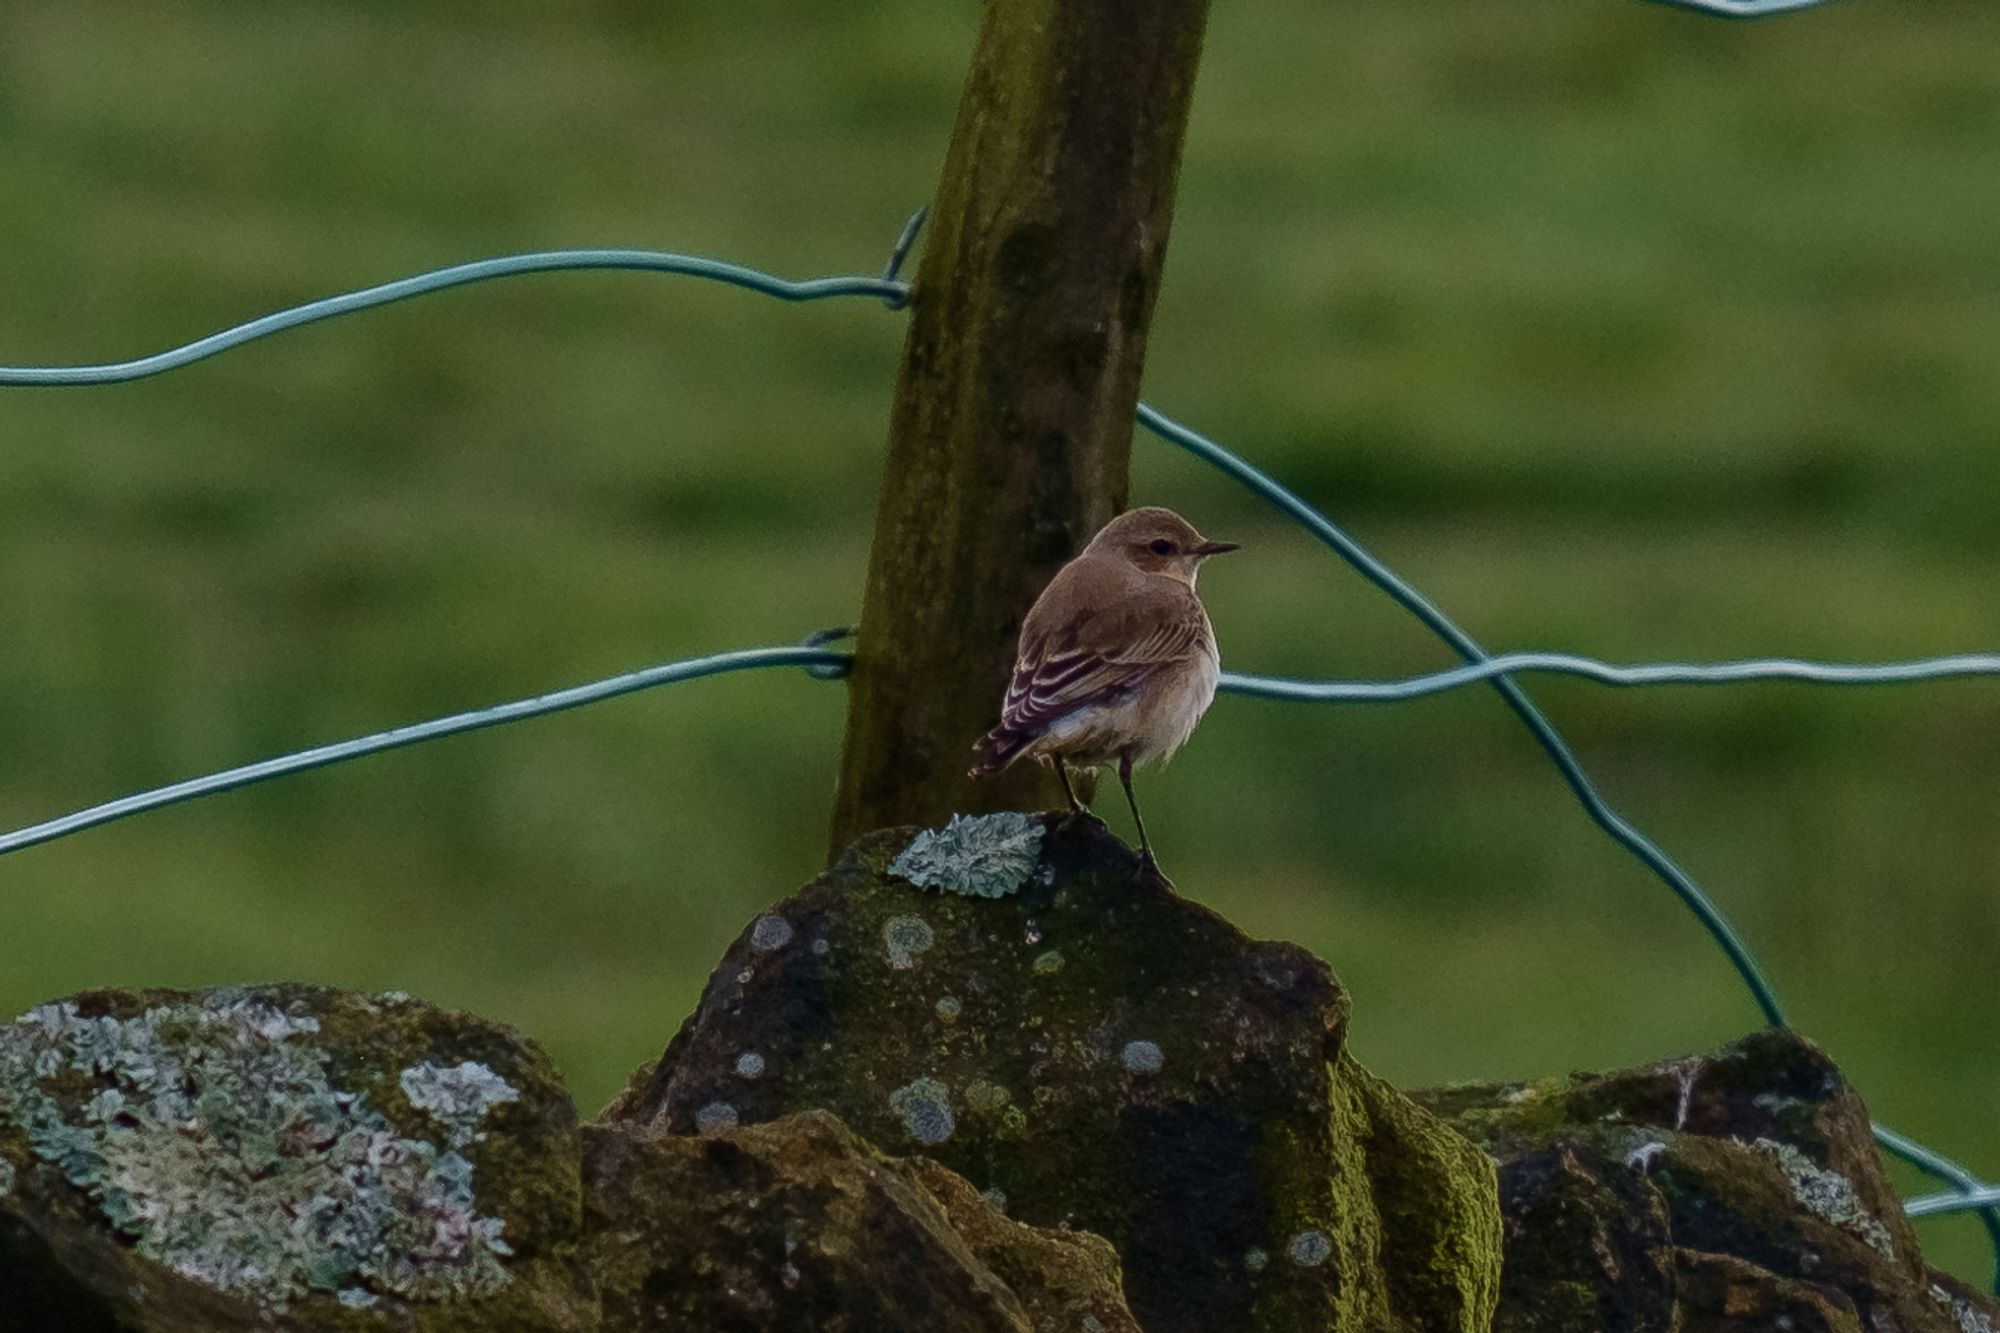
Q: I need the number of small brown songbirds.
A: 1